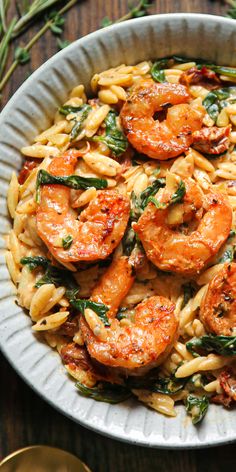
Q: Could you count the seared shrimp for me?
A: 5